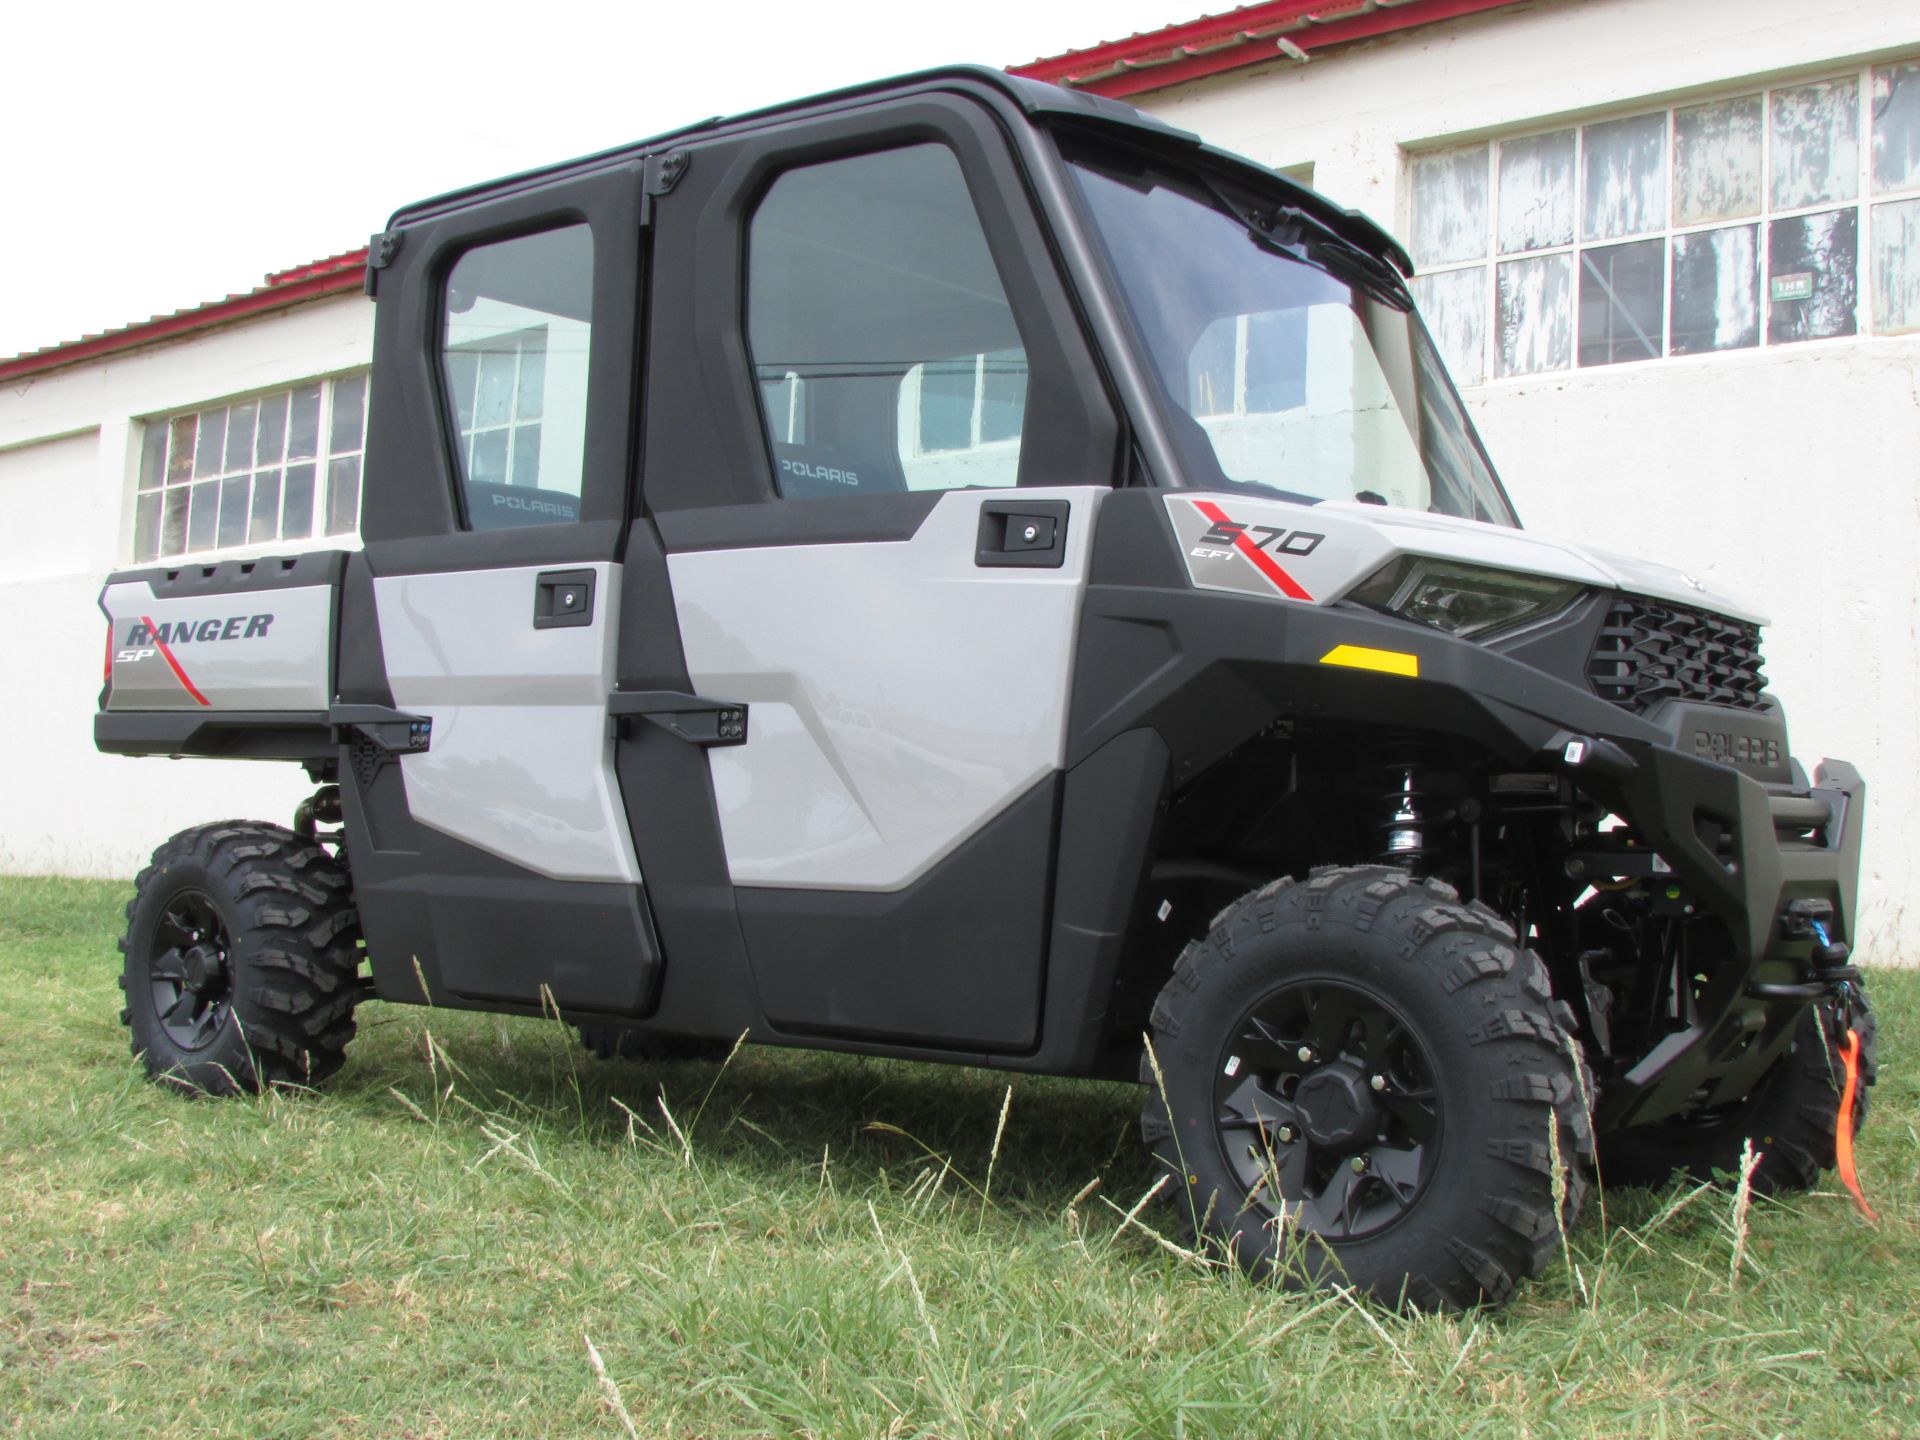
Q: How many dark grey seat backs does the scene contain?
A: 2